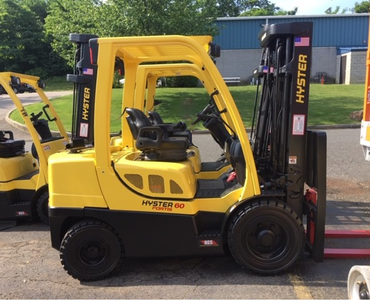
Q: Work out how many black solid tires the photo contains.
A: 3